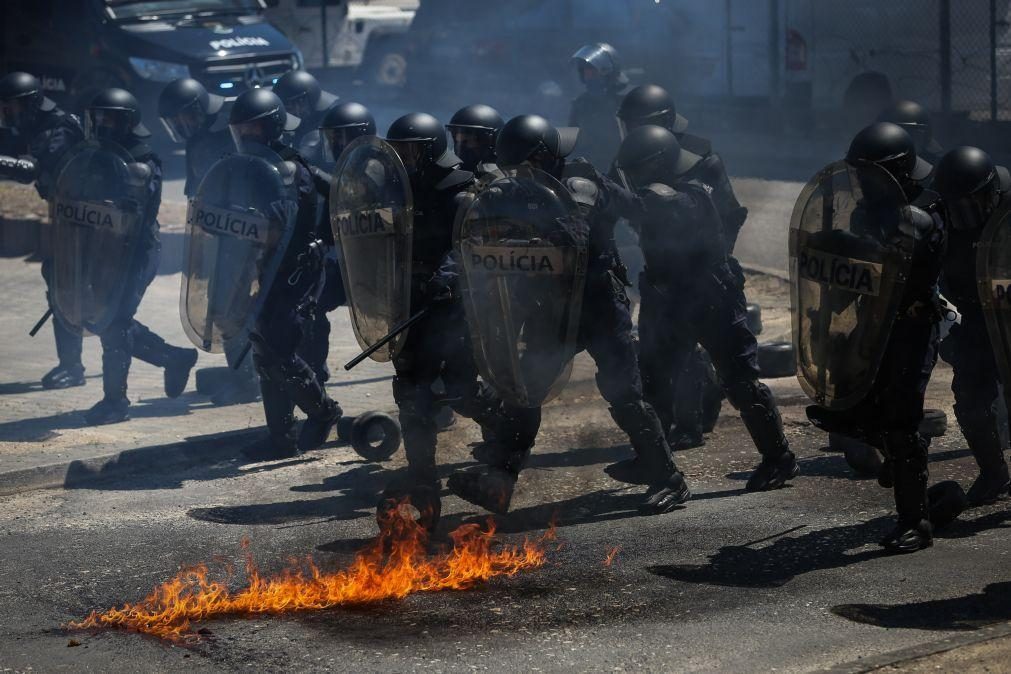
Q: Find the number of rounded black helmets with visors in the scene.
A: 15